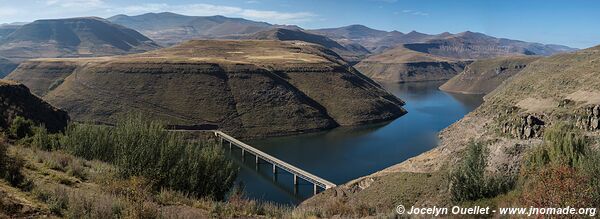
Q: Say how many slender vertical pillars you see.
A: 7